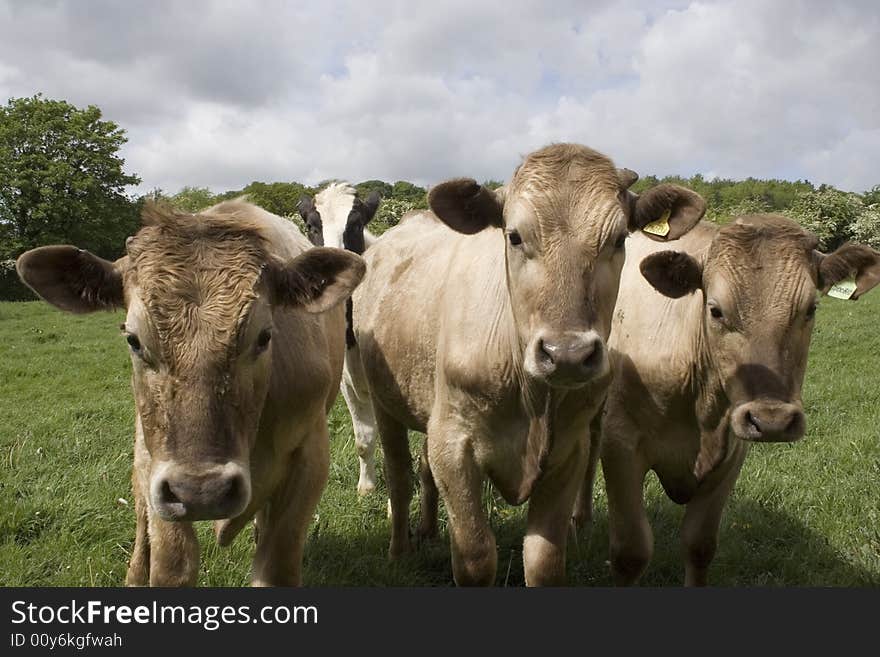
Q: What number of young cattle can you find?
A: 4